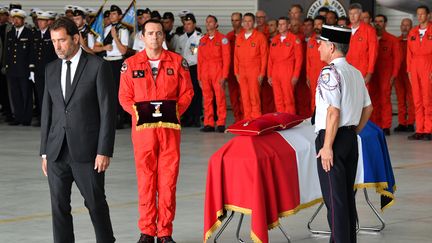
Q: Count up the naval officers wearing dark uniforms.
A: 2